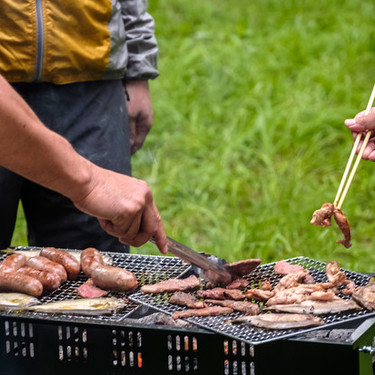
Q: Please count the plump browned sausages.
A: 7